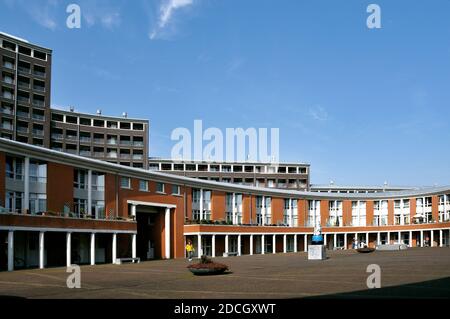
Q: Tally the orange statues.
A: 0